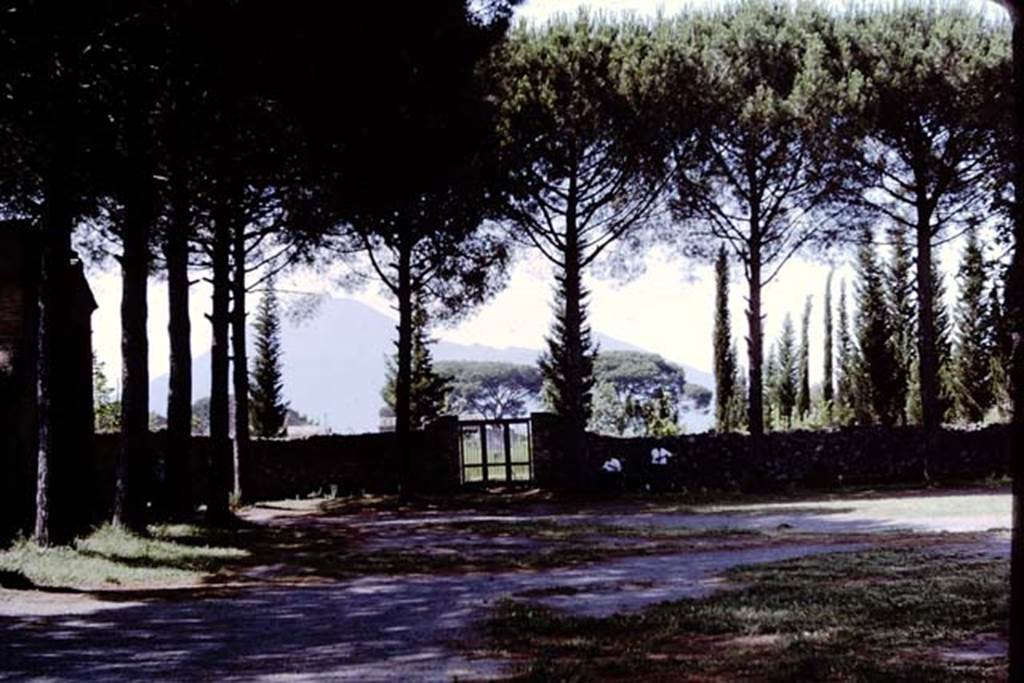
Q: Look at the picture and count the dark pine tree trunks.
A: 9